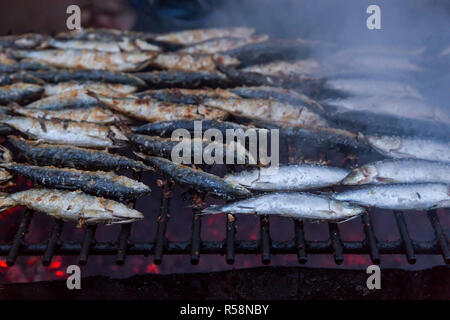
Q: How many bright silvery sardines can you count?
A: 5